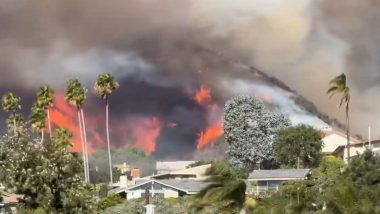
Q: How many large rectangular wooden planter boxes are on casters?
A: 0